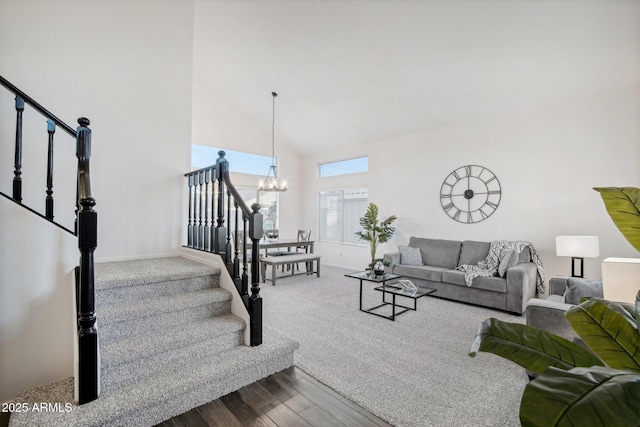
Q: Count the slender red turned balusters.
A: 0